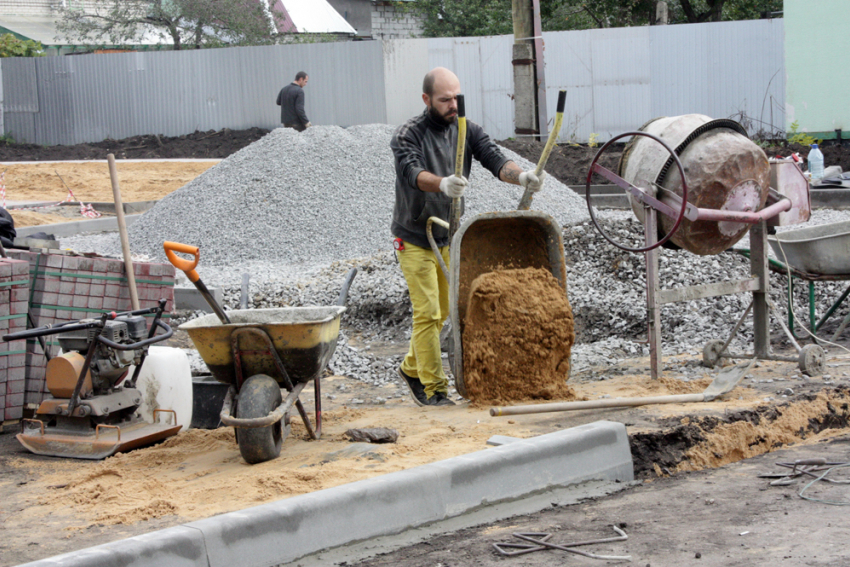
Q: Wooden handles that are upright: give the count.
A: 1